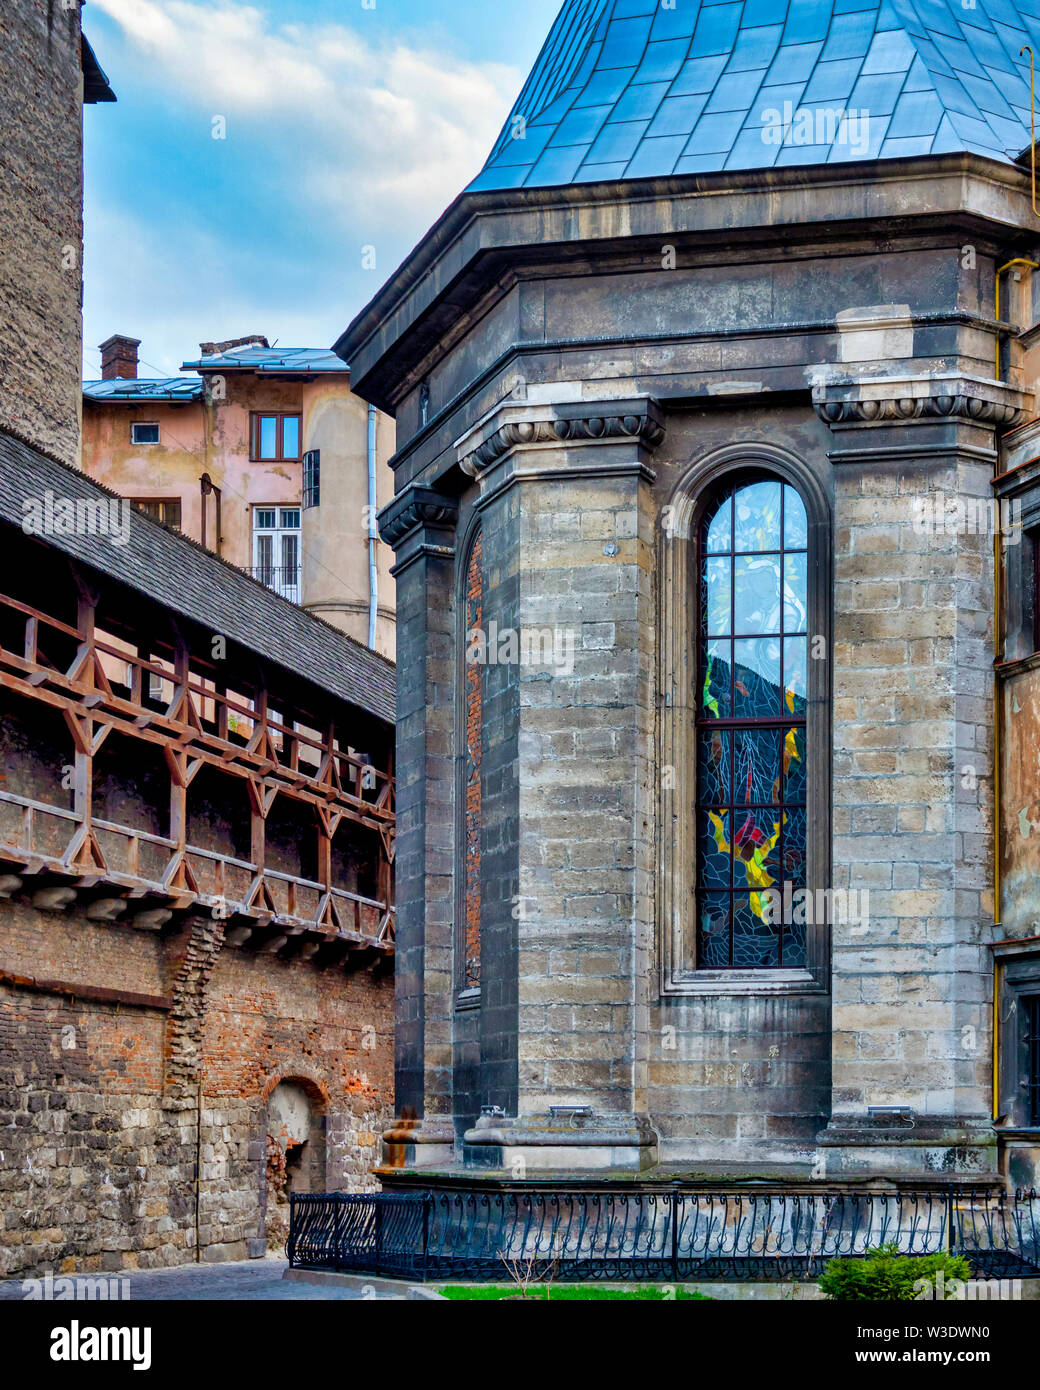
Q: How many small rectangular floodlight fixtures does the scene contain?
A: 3